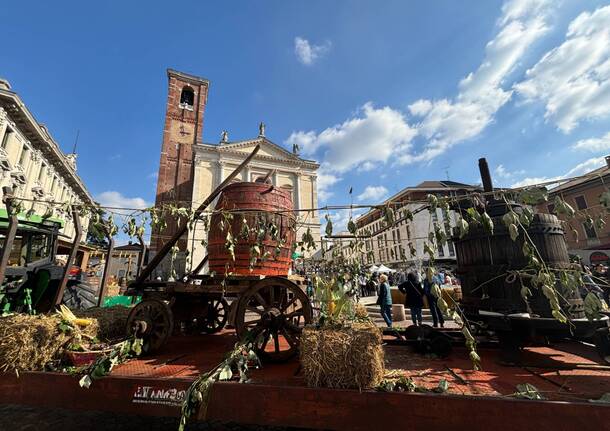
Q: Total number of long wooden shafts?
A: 2